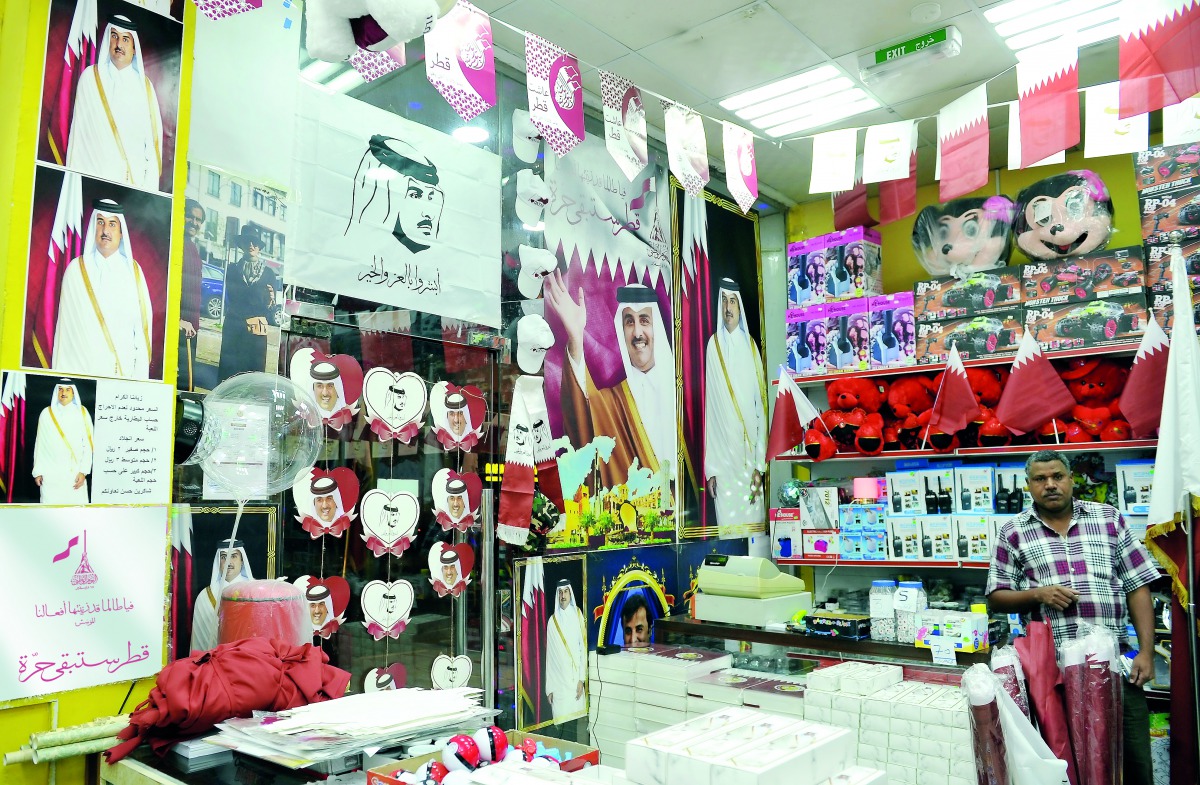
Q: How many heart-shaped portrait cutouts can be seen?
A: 11